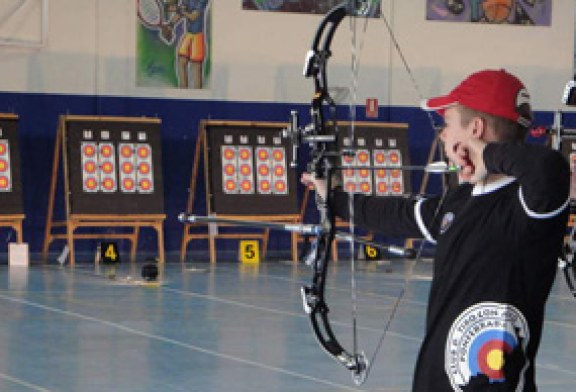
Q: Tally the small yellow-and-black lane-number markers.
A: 3